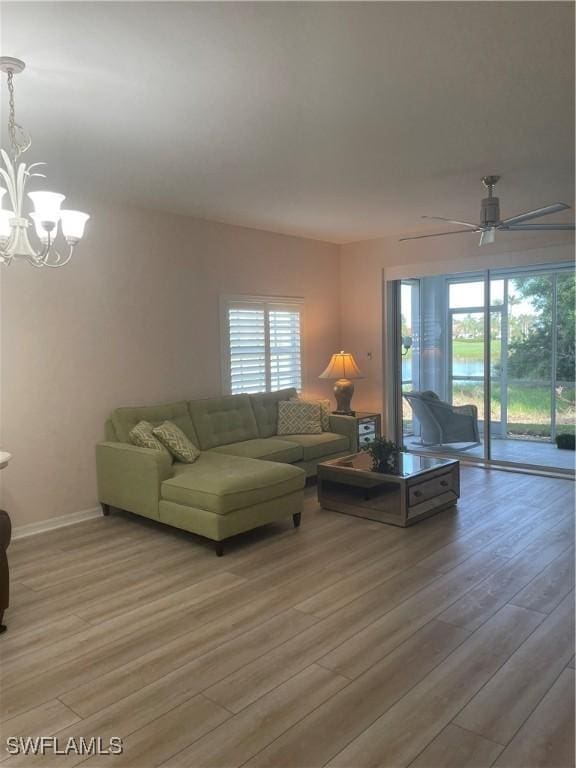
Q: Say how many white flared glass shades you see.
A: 5